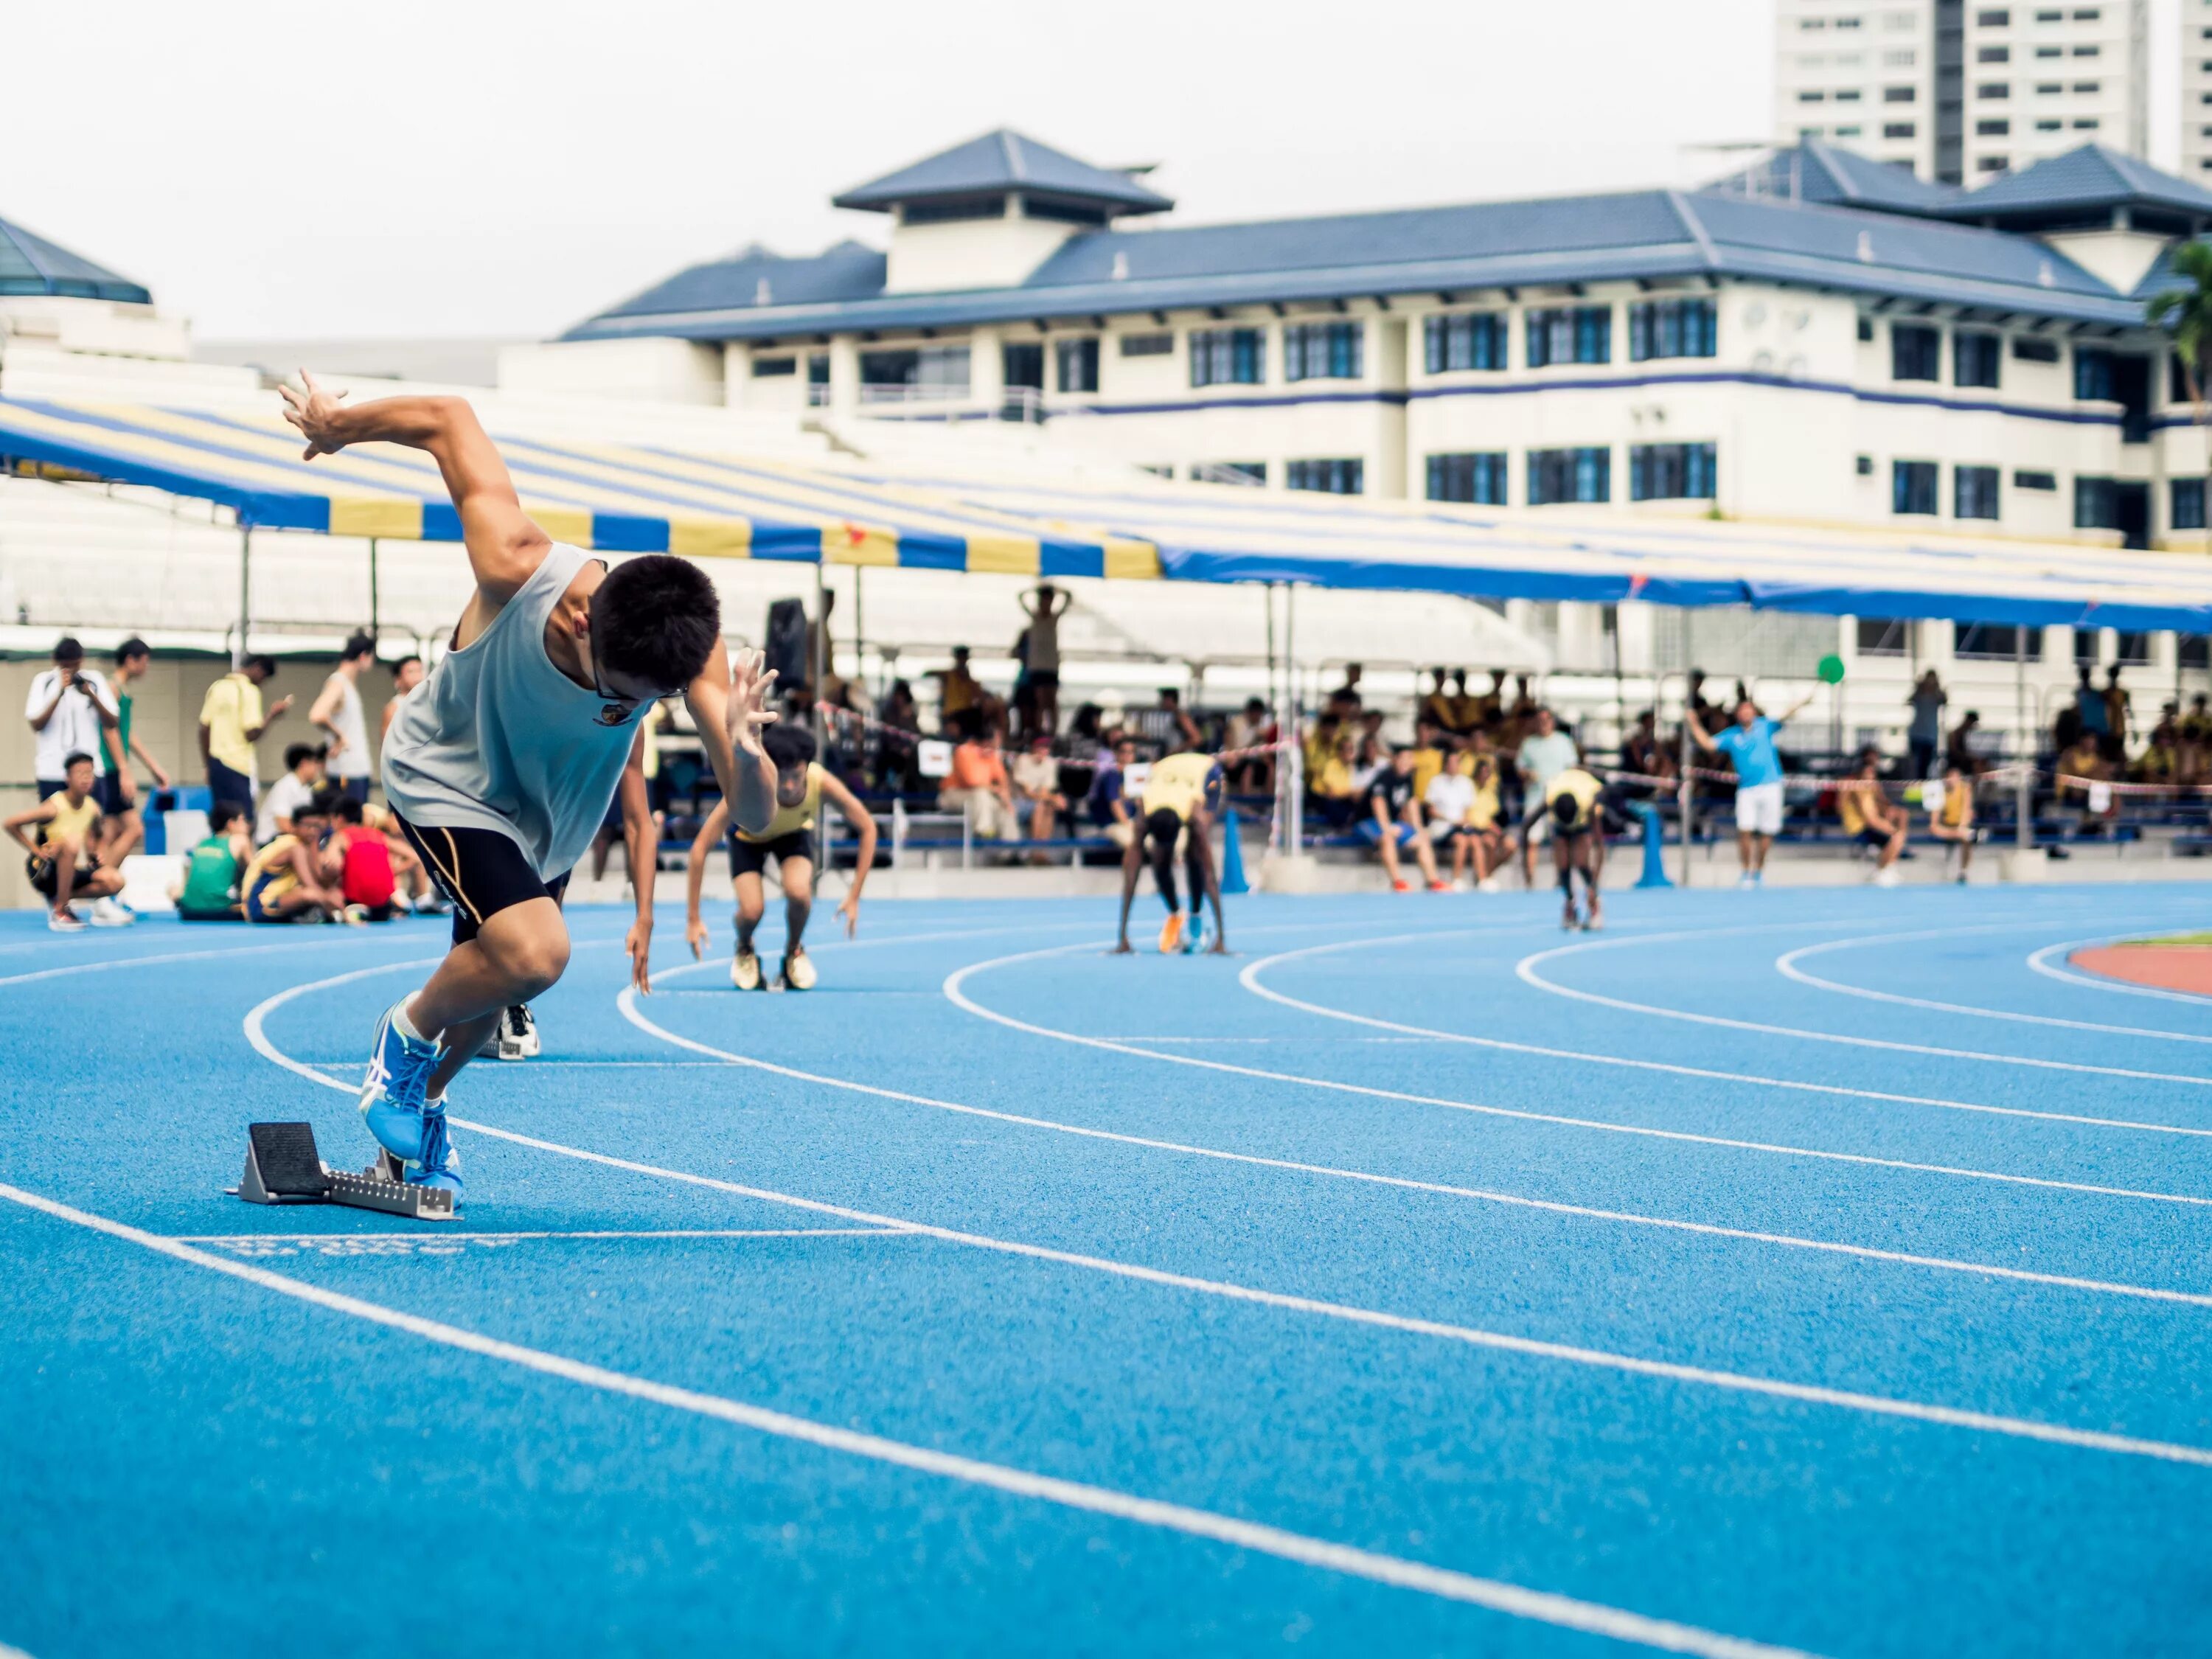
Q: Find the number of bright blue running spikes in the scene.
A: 2